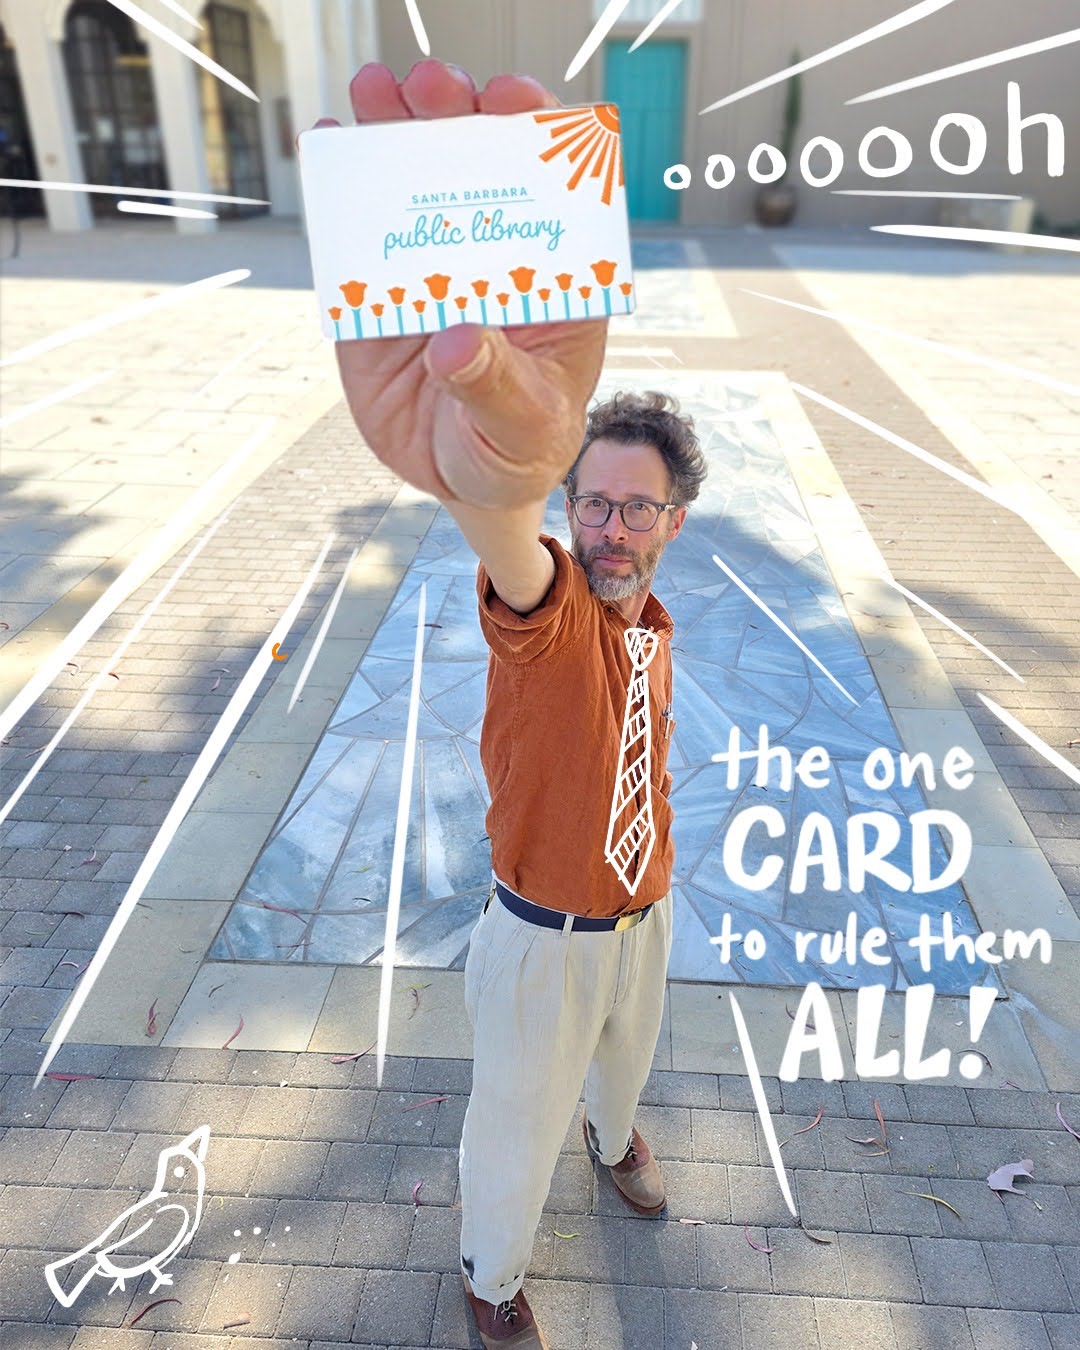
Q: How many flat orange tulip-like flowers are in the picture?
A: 15